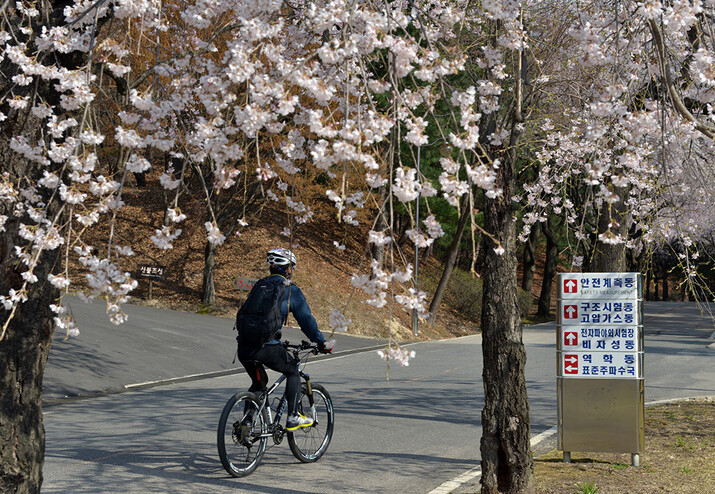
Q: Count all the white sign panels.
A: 4